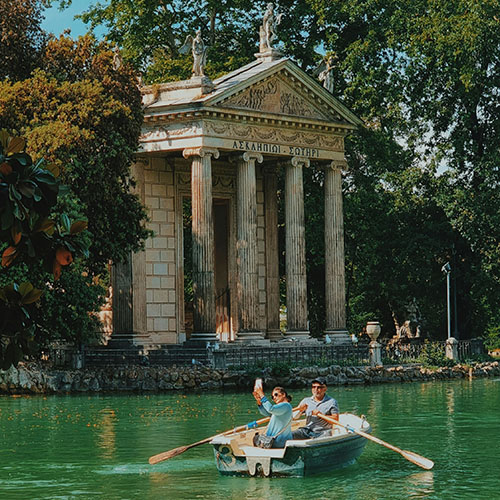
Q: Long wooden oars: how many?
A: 2